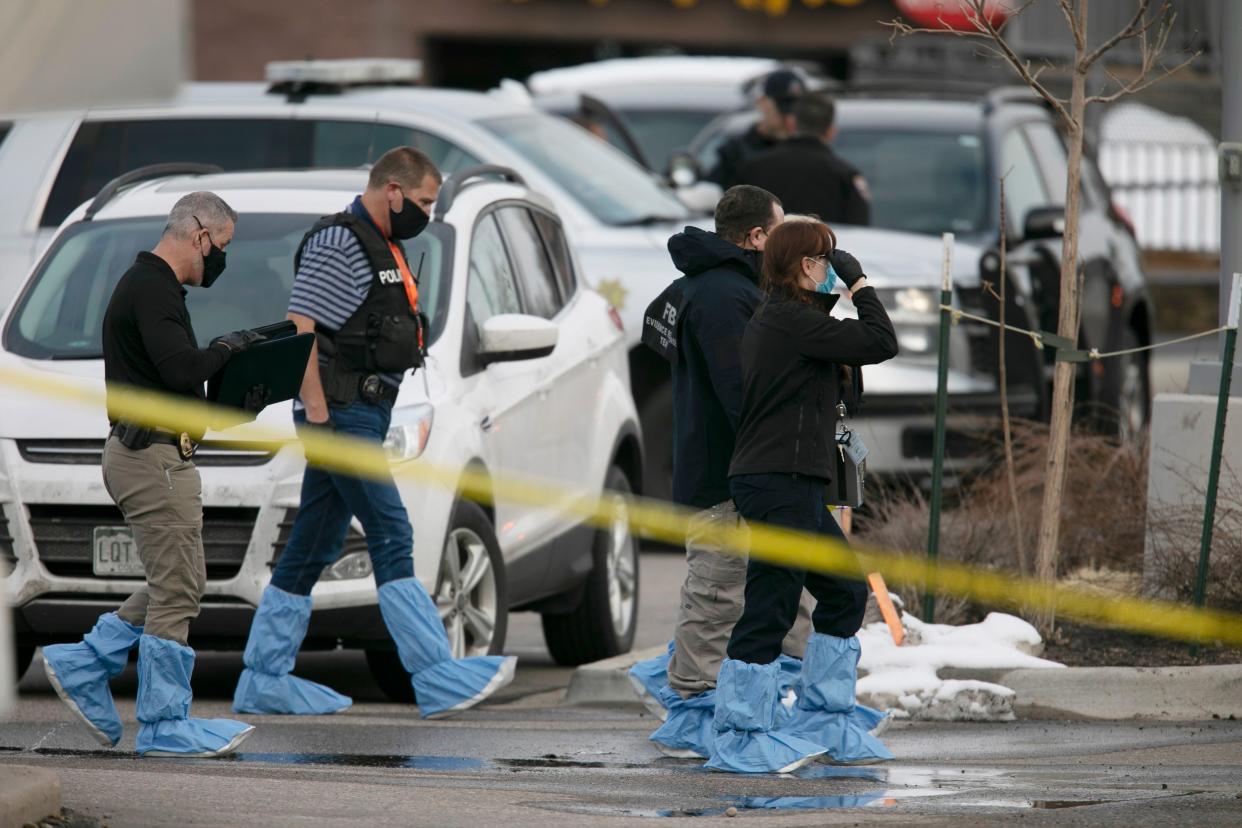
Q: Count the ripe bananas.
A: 0